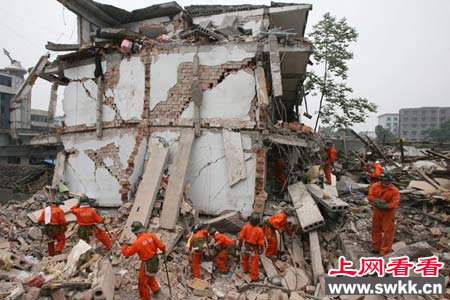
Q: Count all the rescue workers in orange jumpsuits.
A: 11